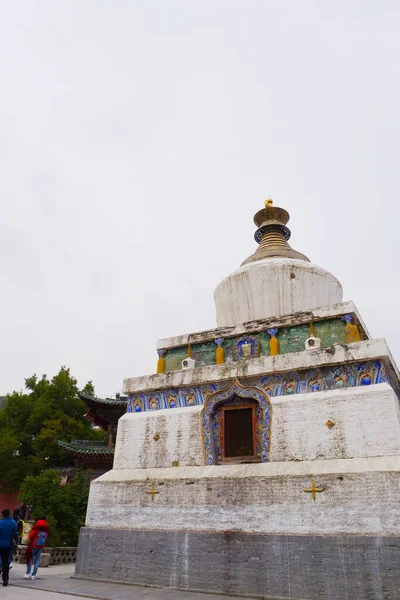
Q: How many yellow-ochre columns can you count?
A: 4